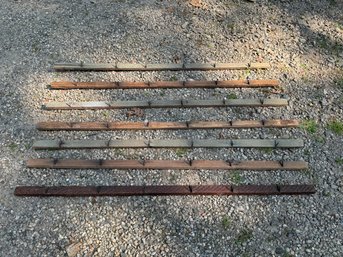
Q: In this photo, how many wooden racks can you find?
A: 7